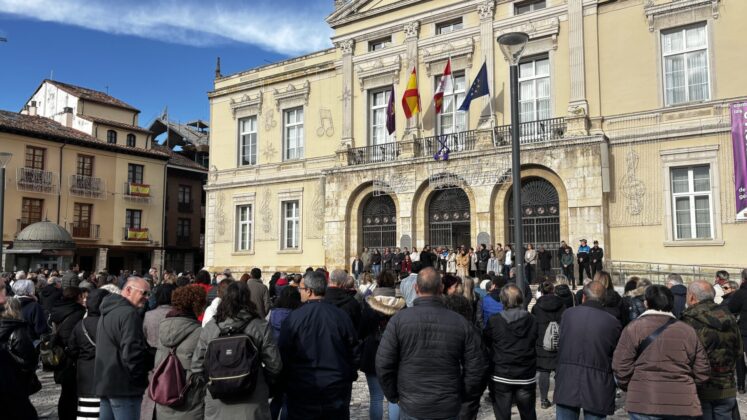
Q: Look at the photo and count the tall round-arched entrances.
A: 3